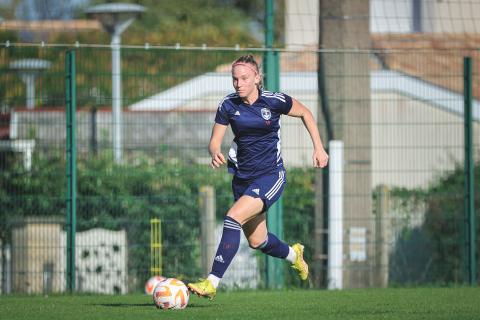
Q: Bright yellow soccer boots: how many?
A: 2